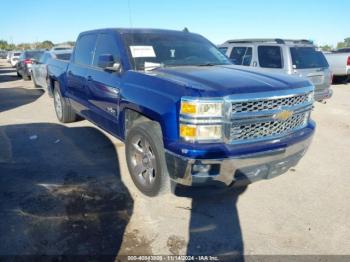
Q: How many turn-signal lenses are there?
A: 2